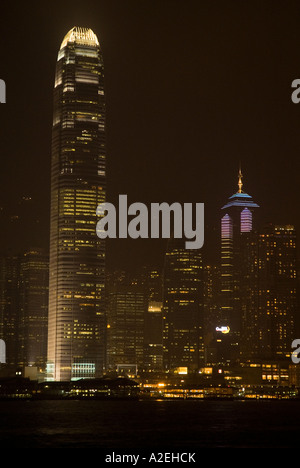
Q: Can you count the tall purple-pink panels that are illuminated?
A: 2